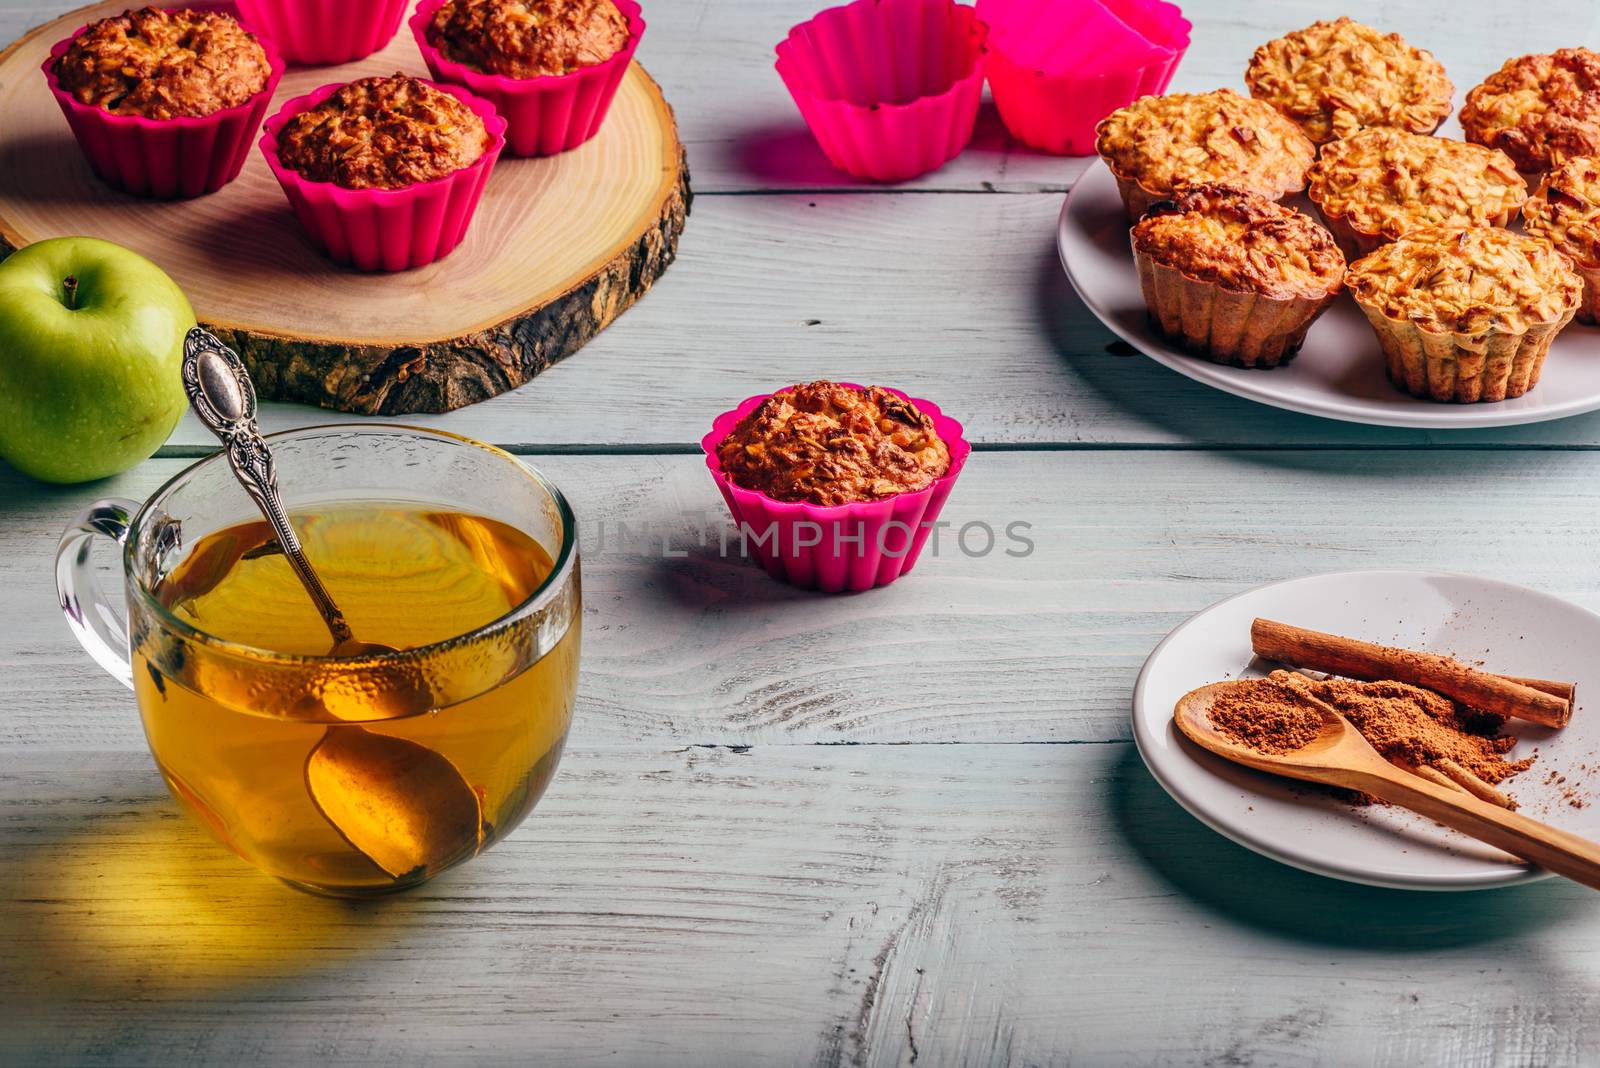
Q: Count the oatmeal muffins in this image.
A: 11